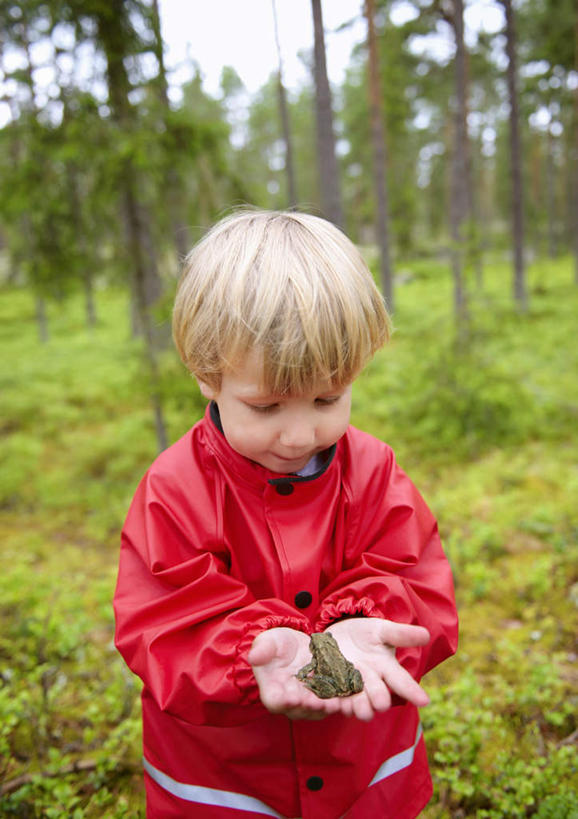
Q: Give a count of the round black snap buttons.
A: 3